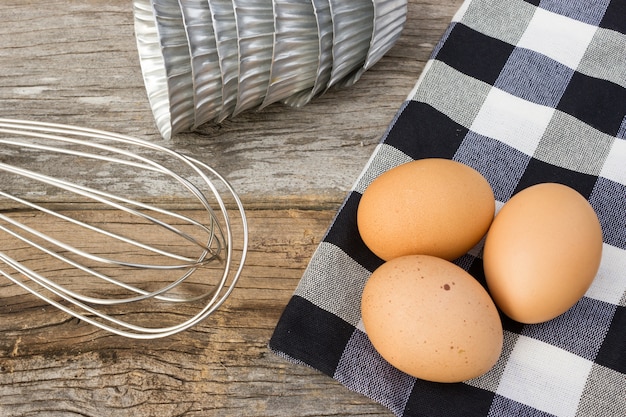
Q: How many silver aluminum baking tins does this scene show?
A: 8